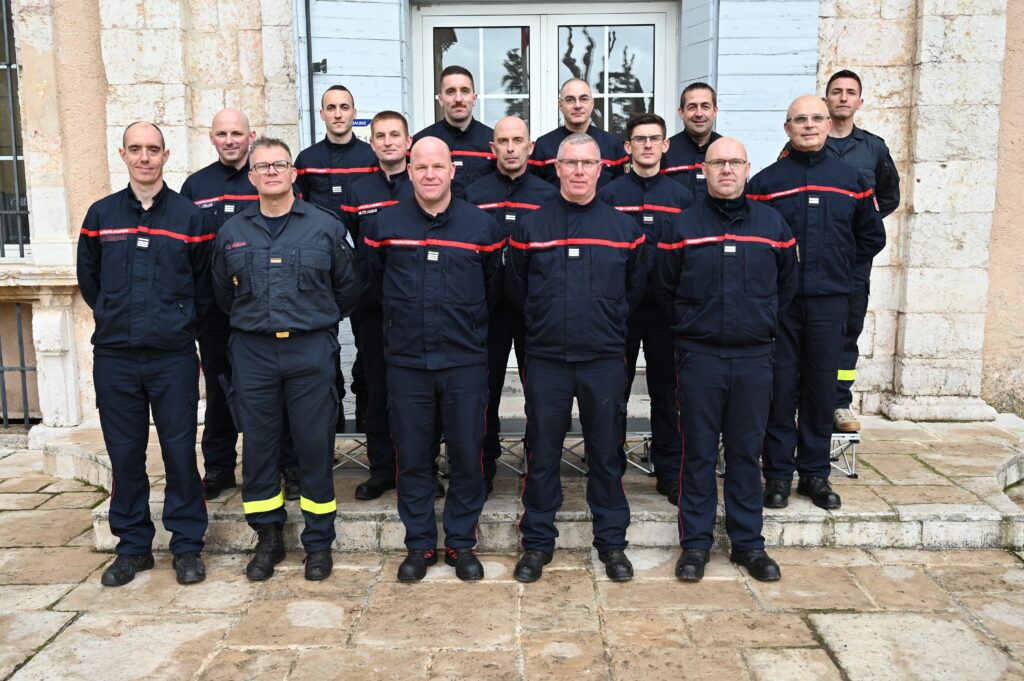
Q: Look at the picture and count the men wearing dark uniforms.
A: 15